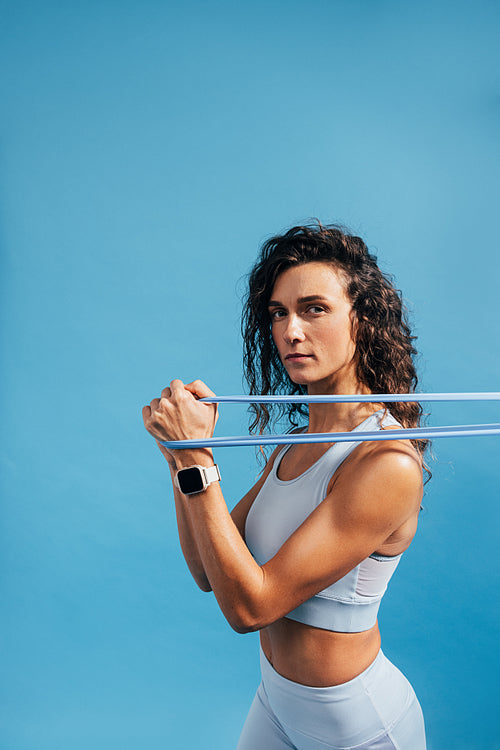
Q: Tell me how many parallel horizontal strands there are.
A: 2